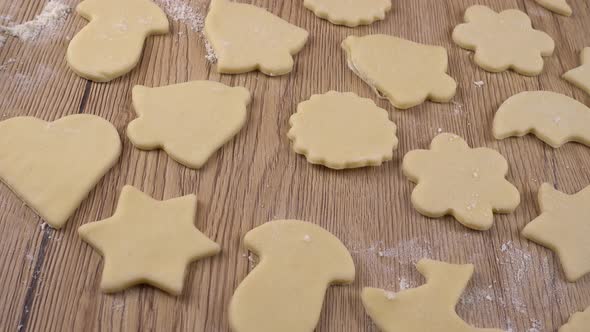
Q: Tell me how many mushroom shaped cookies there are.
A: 2